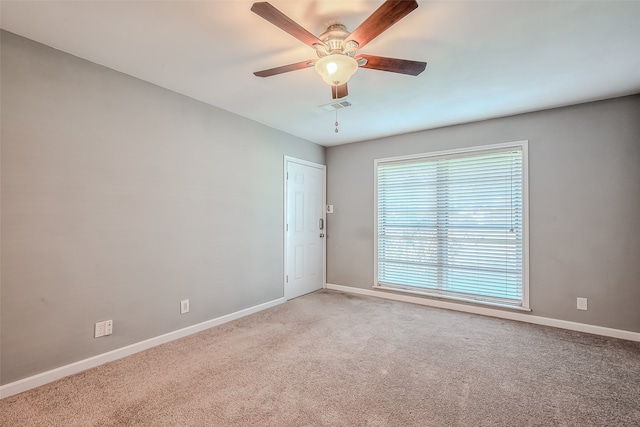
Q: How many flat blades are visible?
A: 5